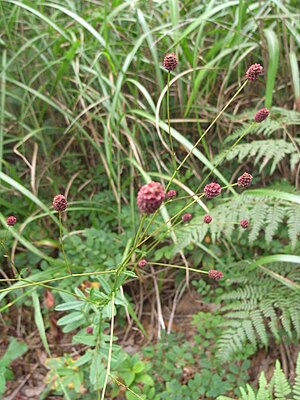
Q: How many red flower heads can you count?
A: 15